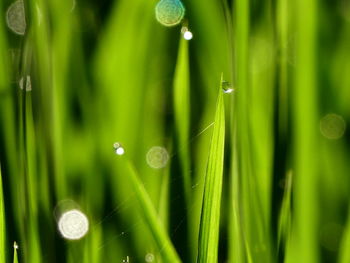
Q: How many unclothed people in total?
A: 0